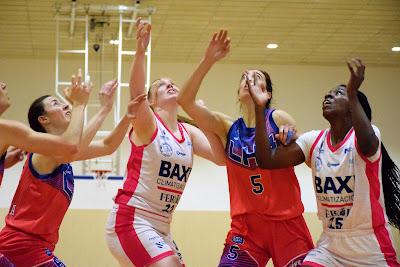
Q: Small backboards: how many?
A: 1